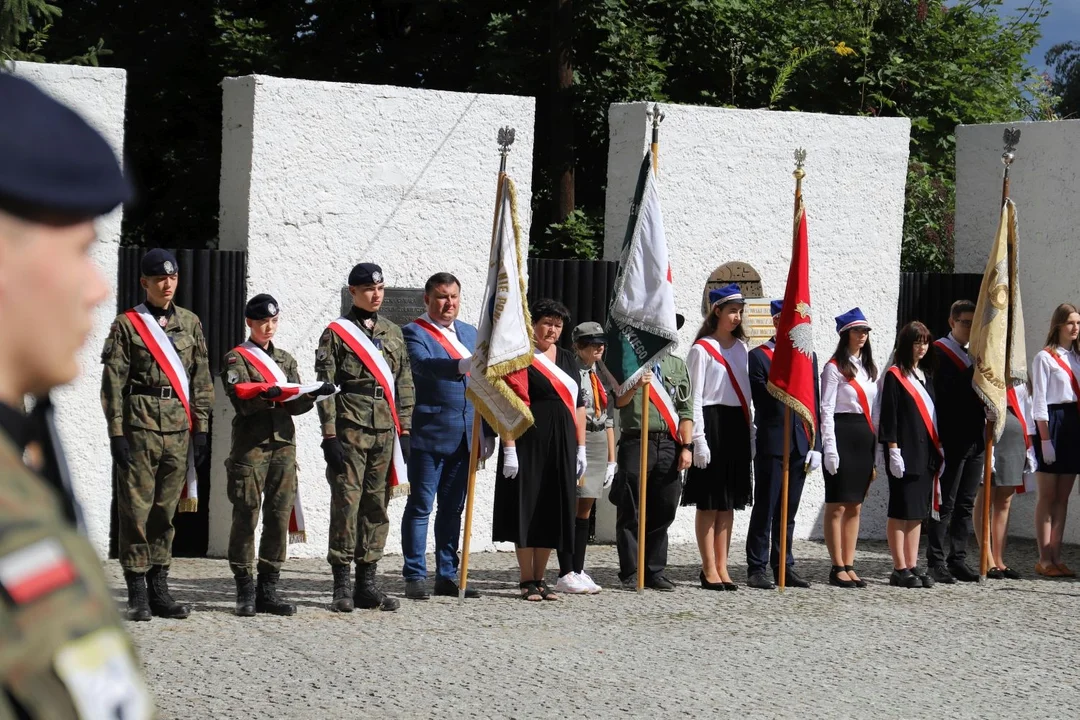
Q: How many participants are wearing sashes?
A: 13